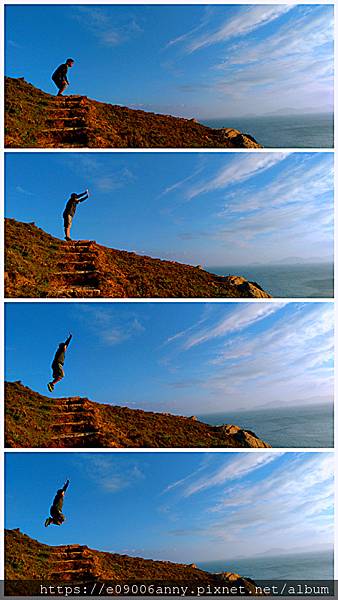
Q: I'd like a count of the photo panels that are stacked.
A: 4